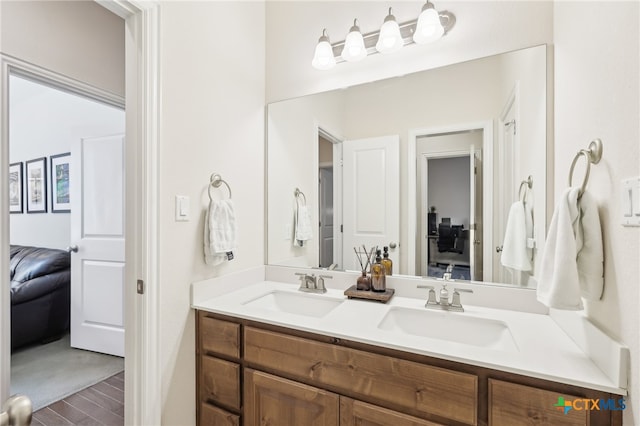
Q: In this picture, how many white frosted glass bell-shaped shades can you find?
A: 4